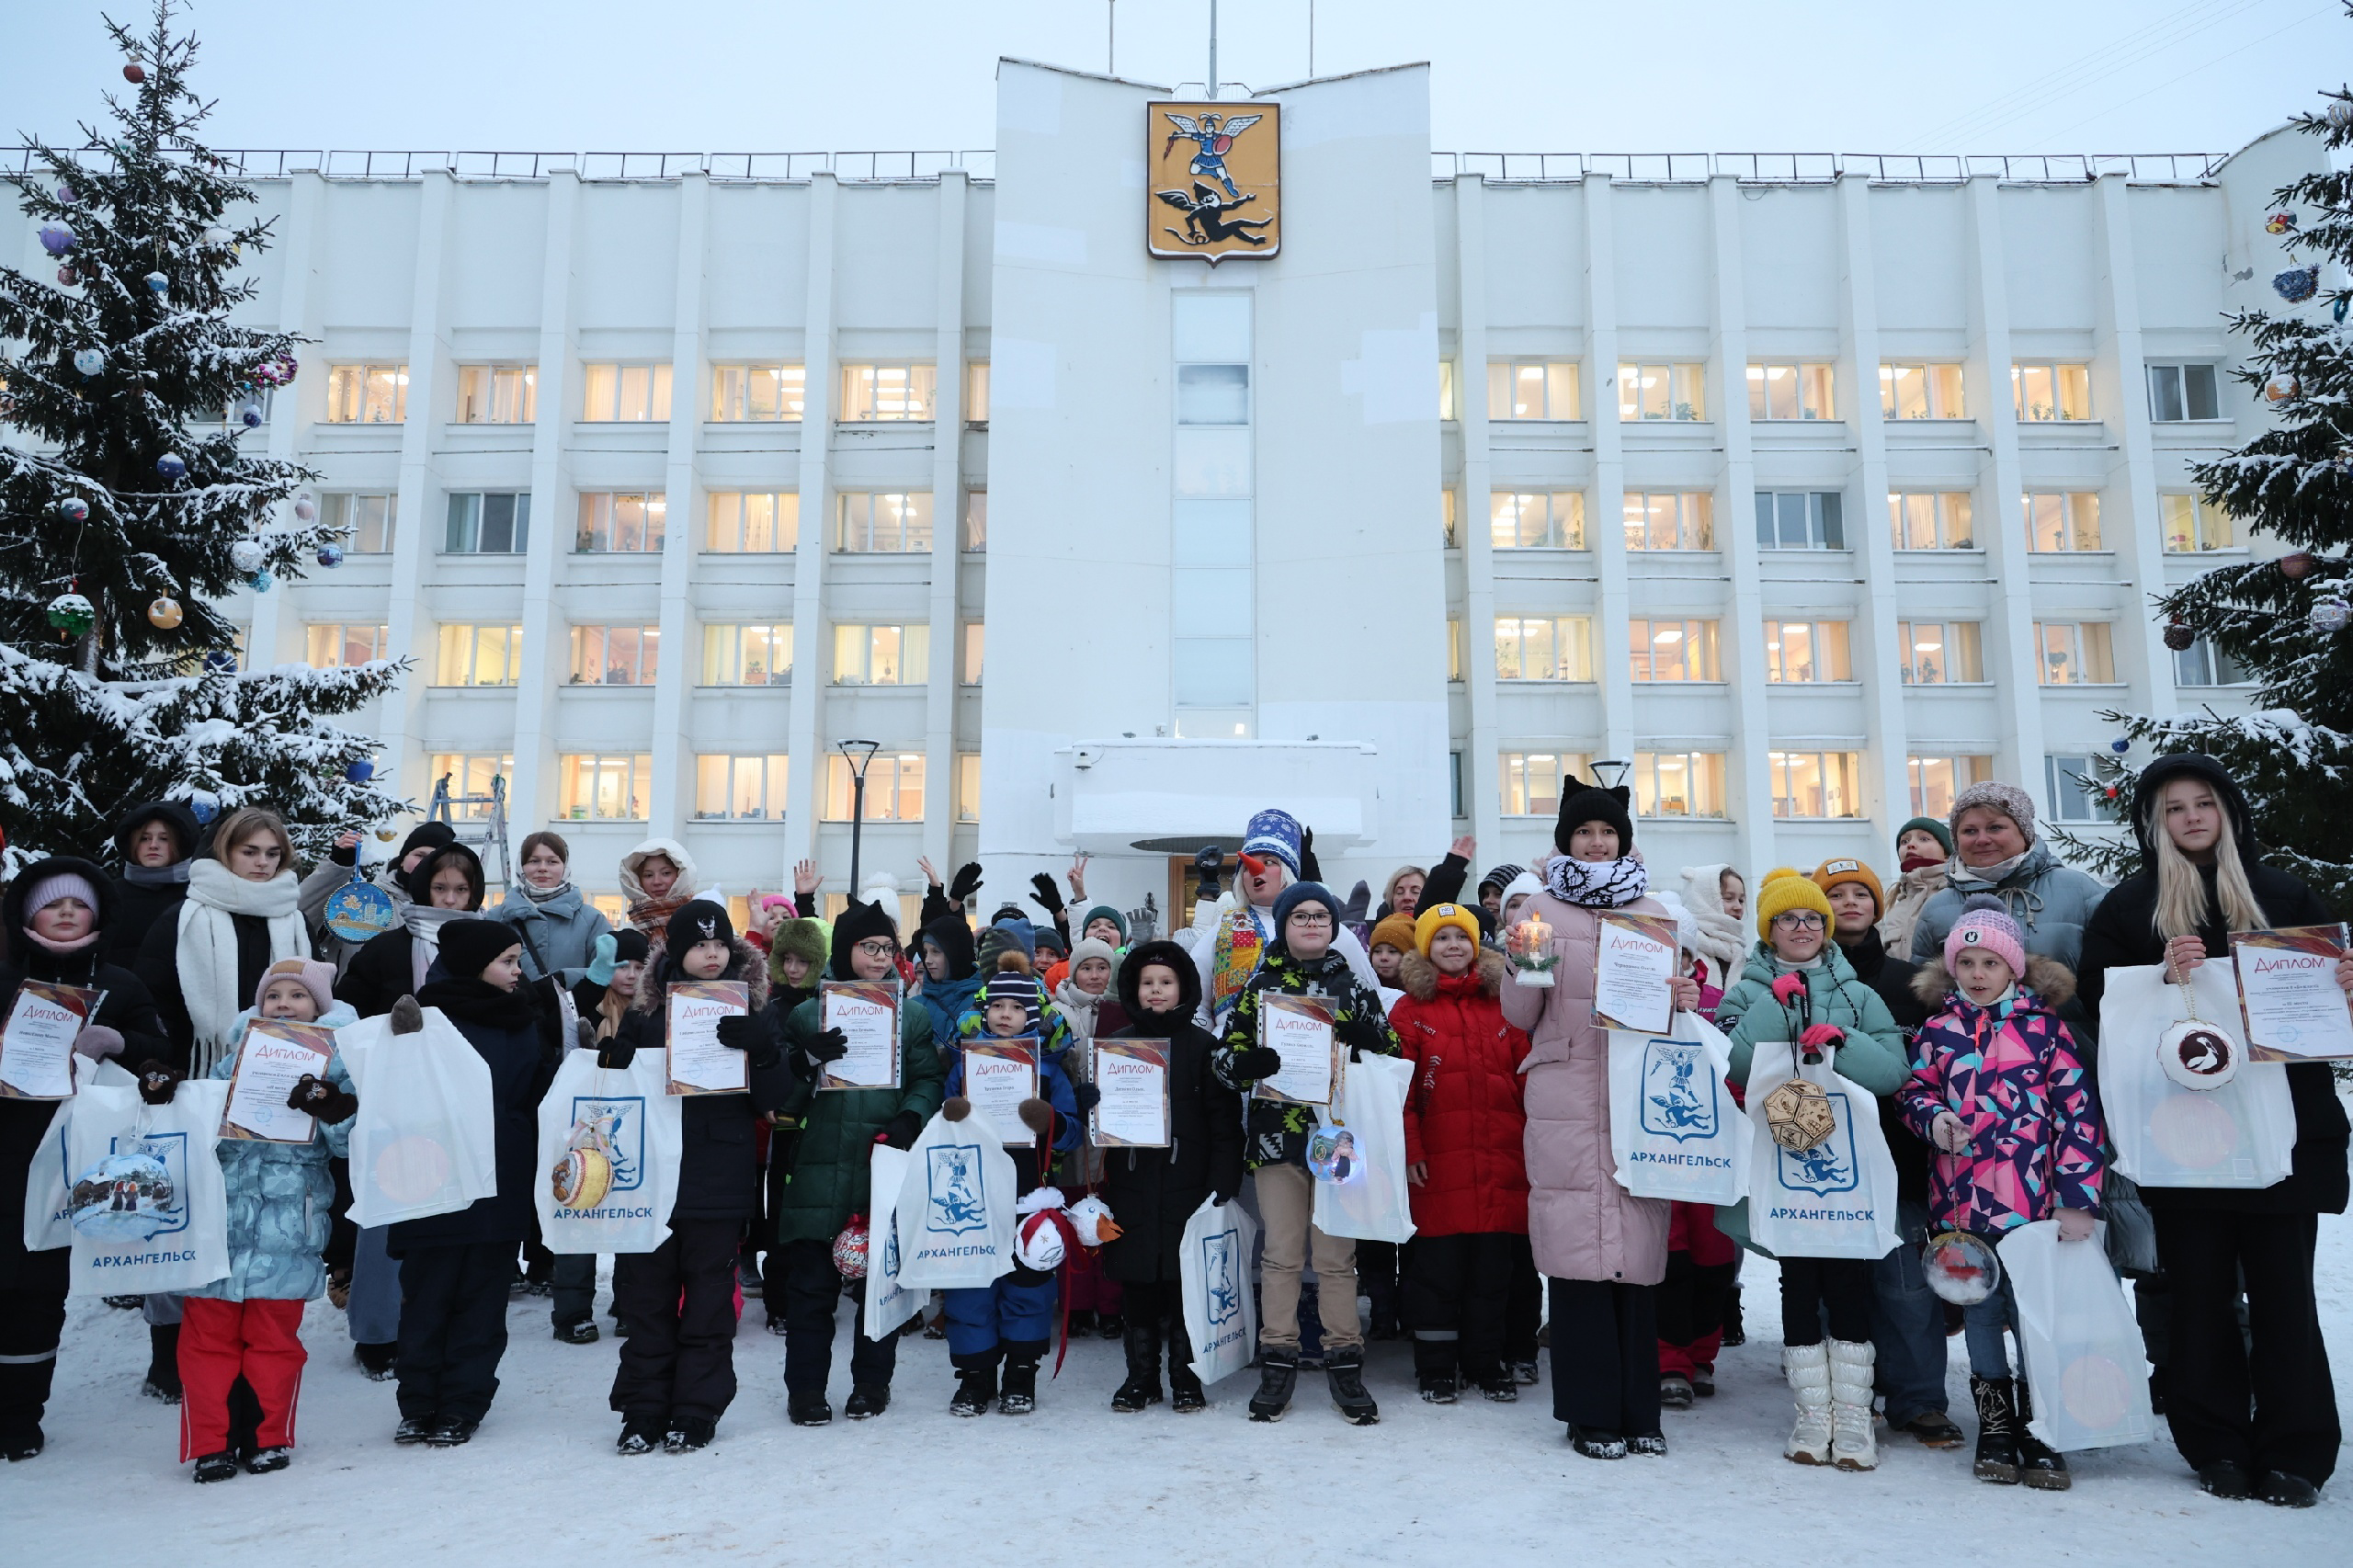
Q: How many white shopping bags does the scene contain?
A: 12